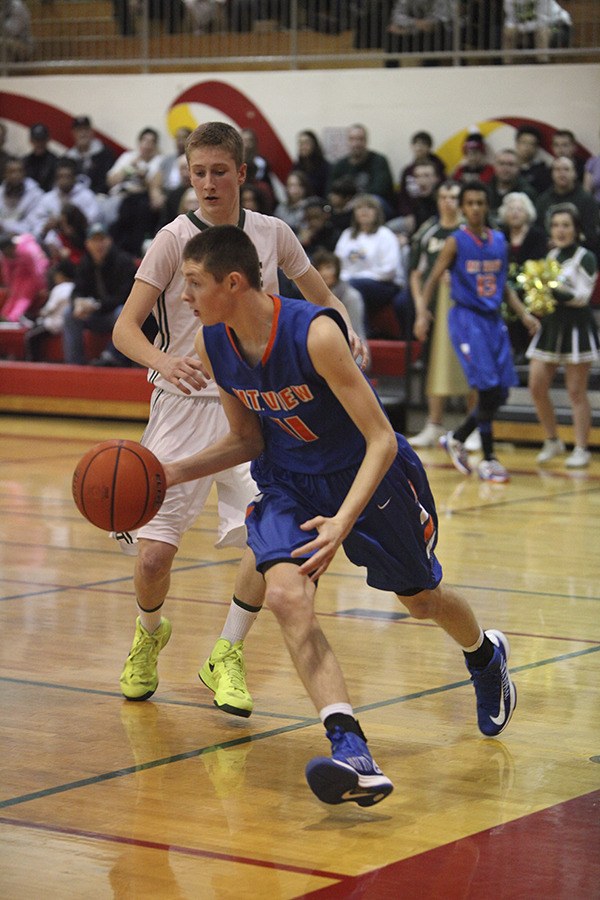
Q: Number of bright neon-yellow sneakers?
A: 2